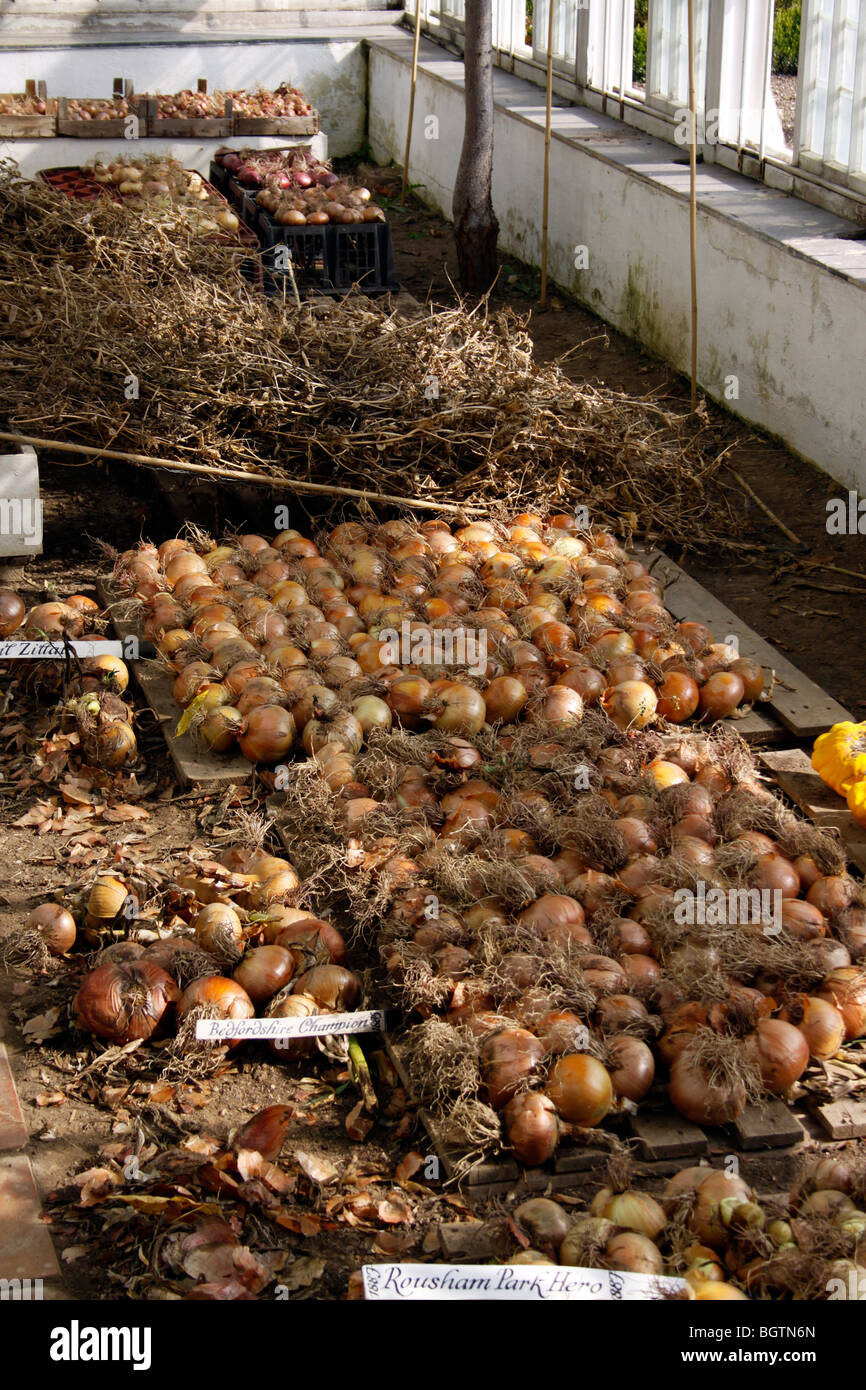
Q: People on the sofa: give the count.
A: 0